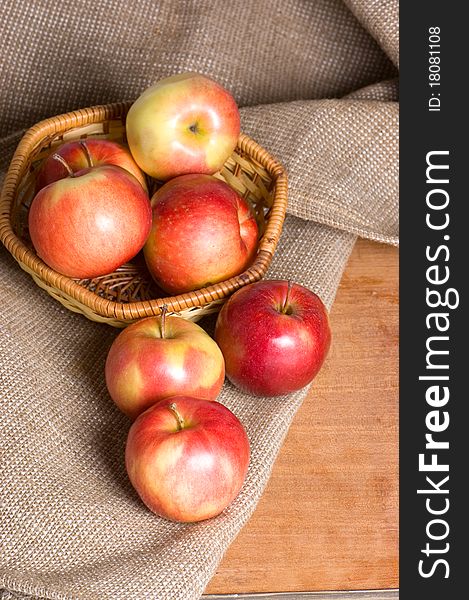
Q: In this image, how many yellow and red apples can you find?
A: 7